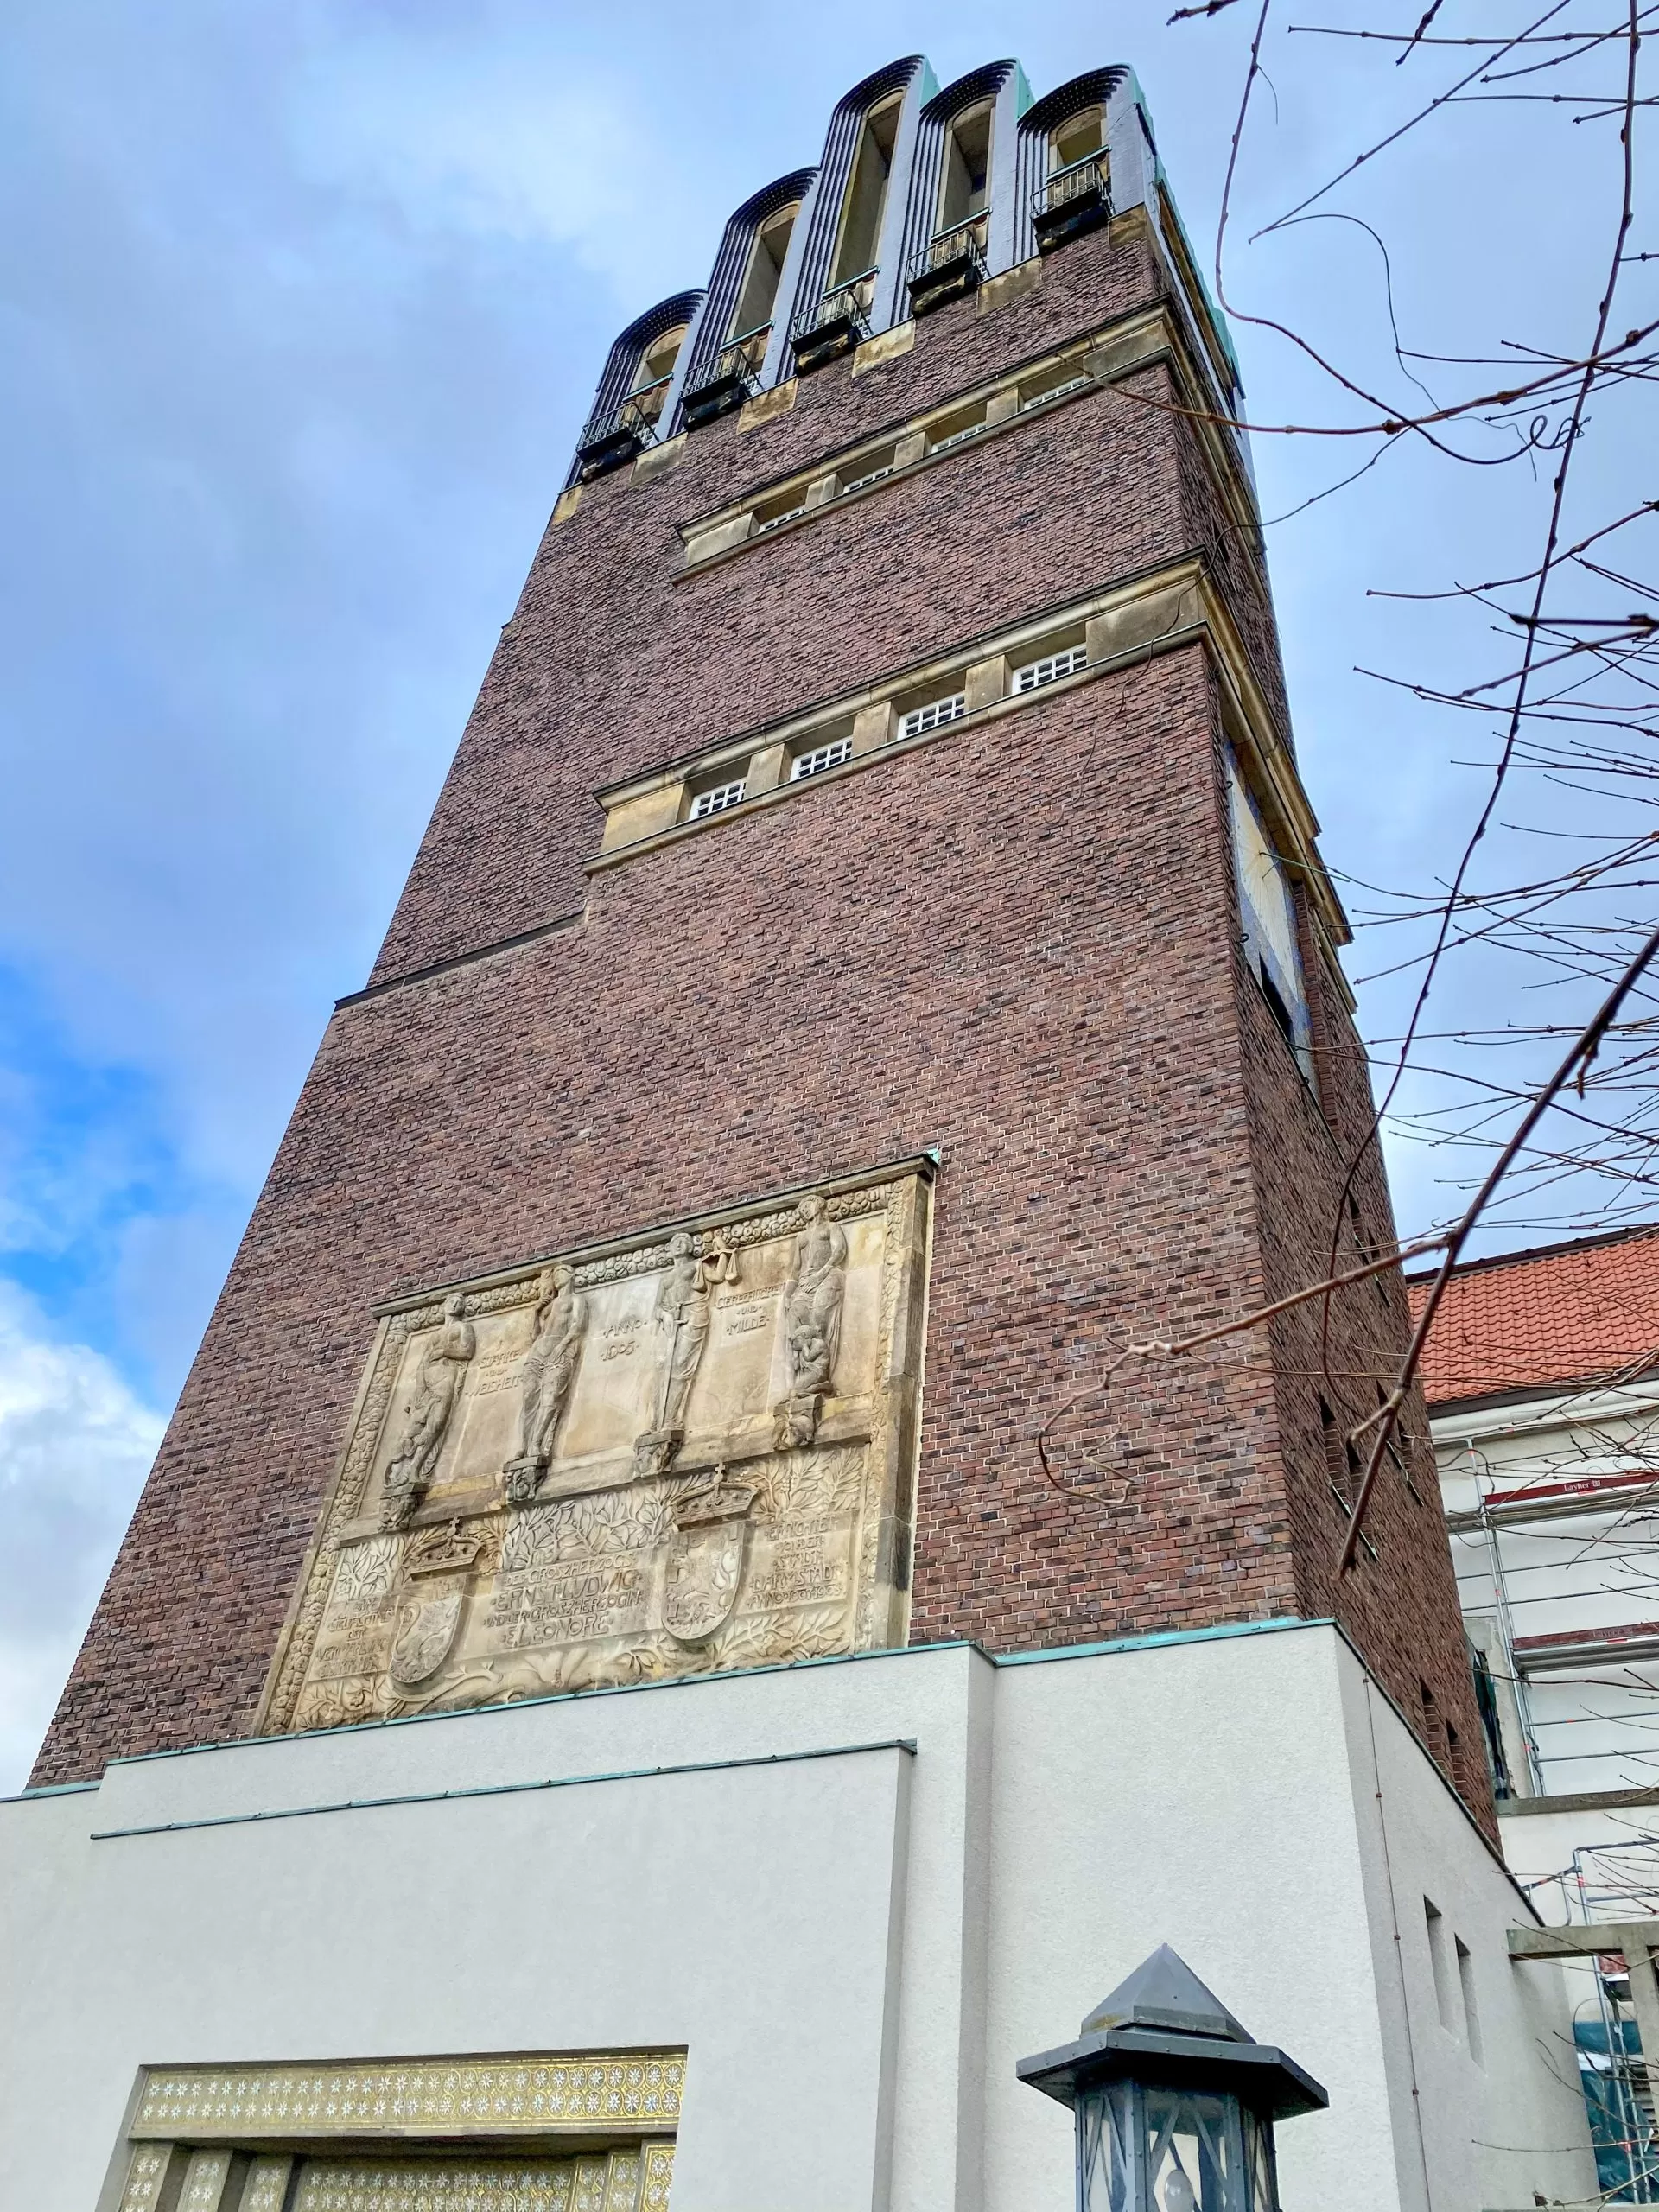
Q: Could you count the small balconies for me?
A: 5